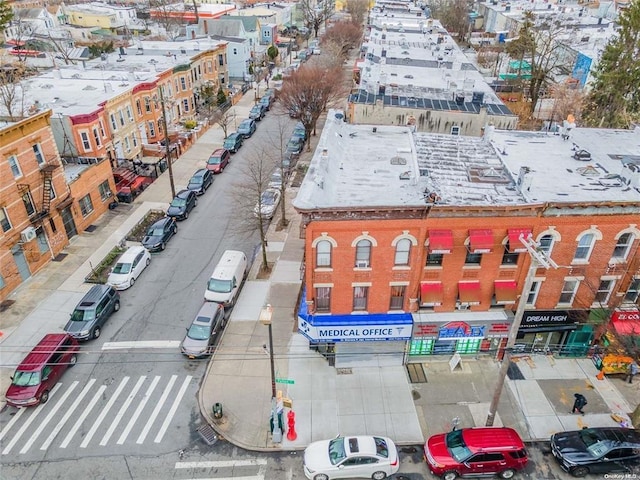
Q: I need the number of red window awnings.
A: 6